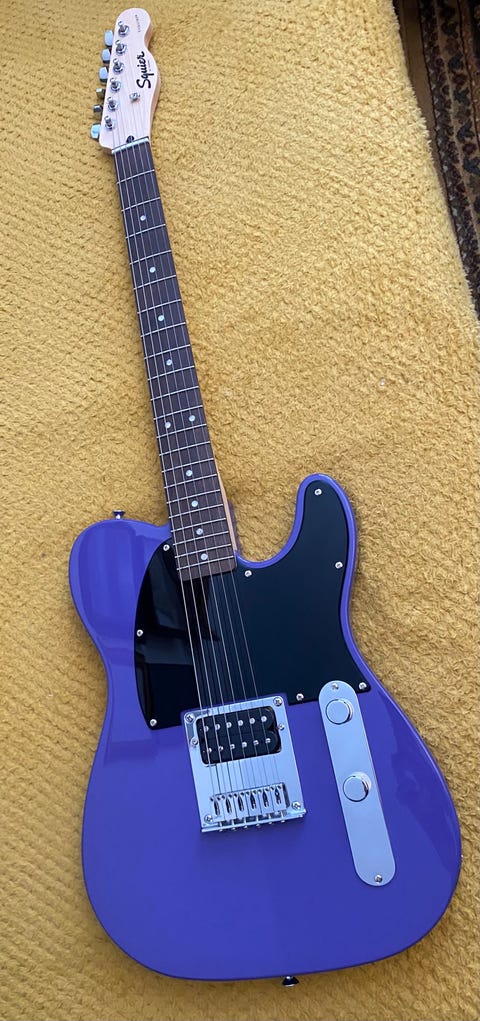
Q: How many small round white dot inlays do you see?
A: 10